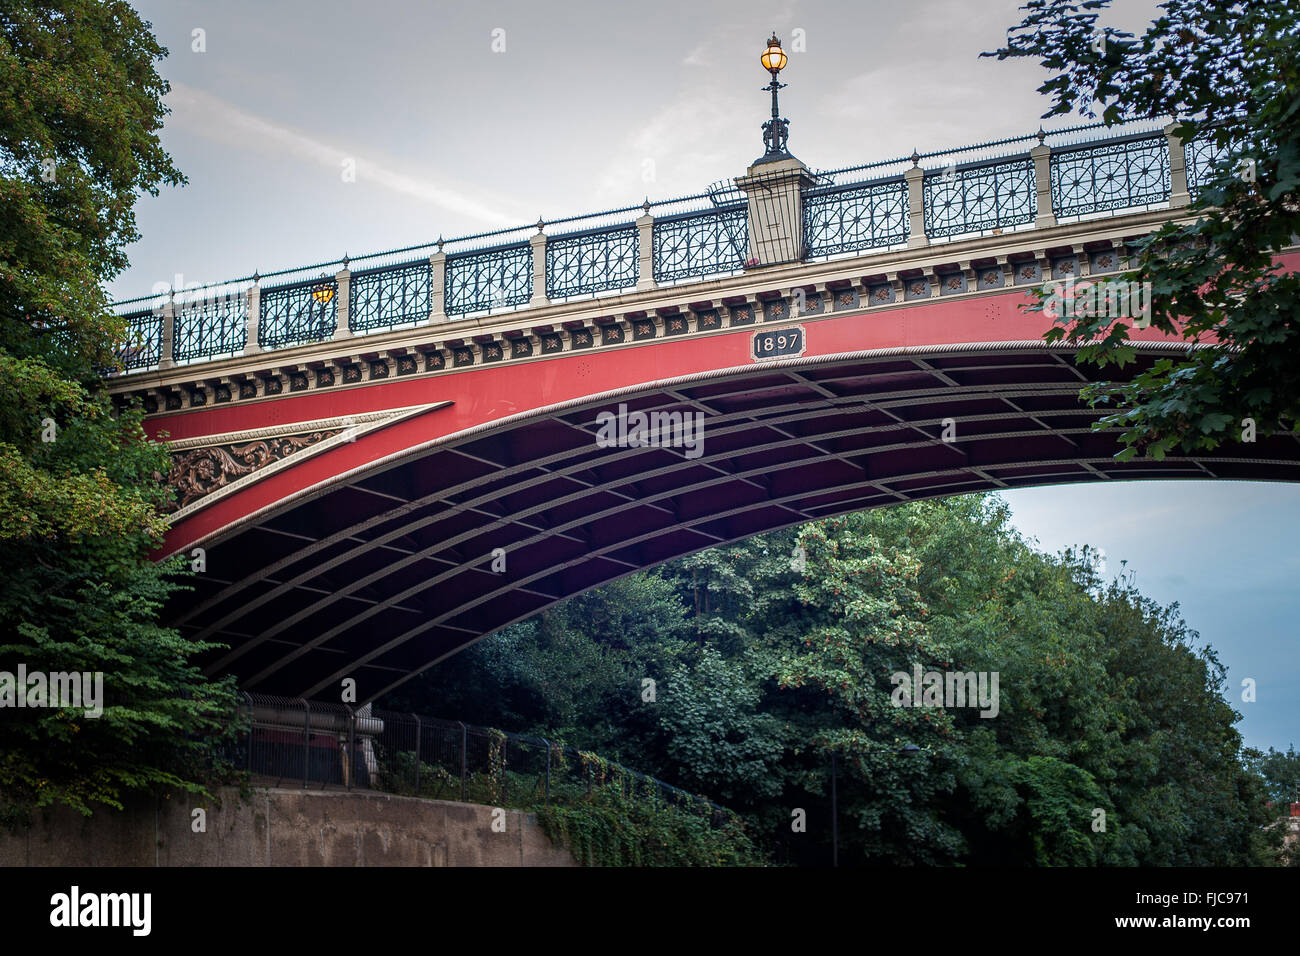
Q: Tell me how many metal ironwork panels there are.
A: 11